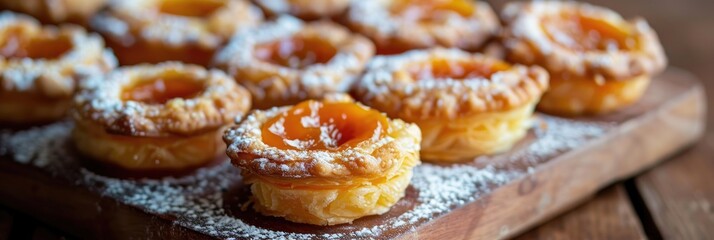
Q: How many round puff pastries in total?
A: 10